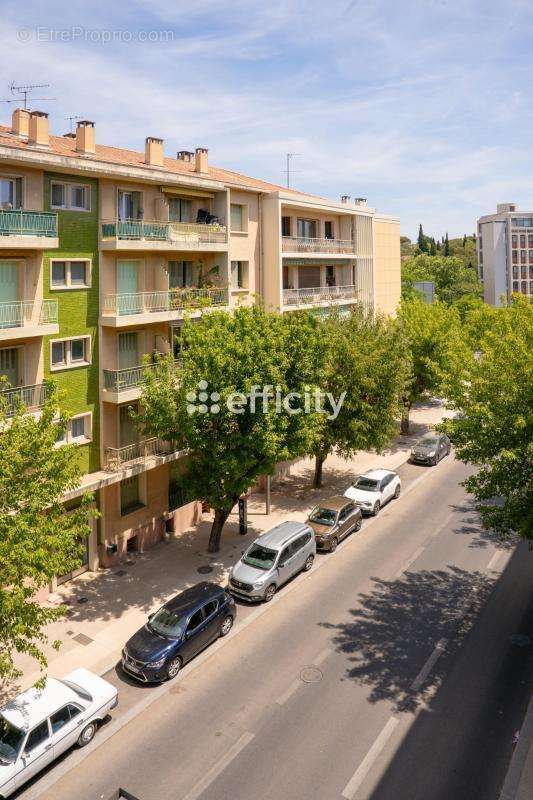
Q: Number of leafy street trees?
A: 5